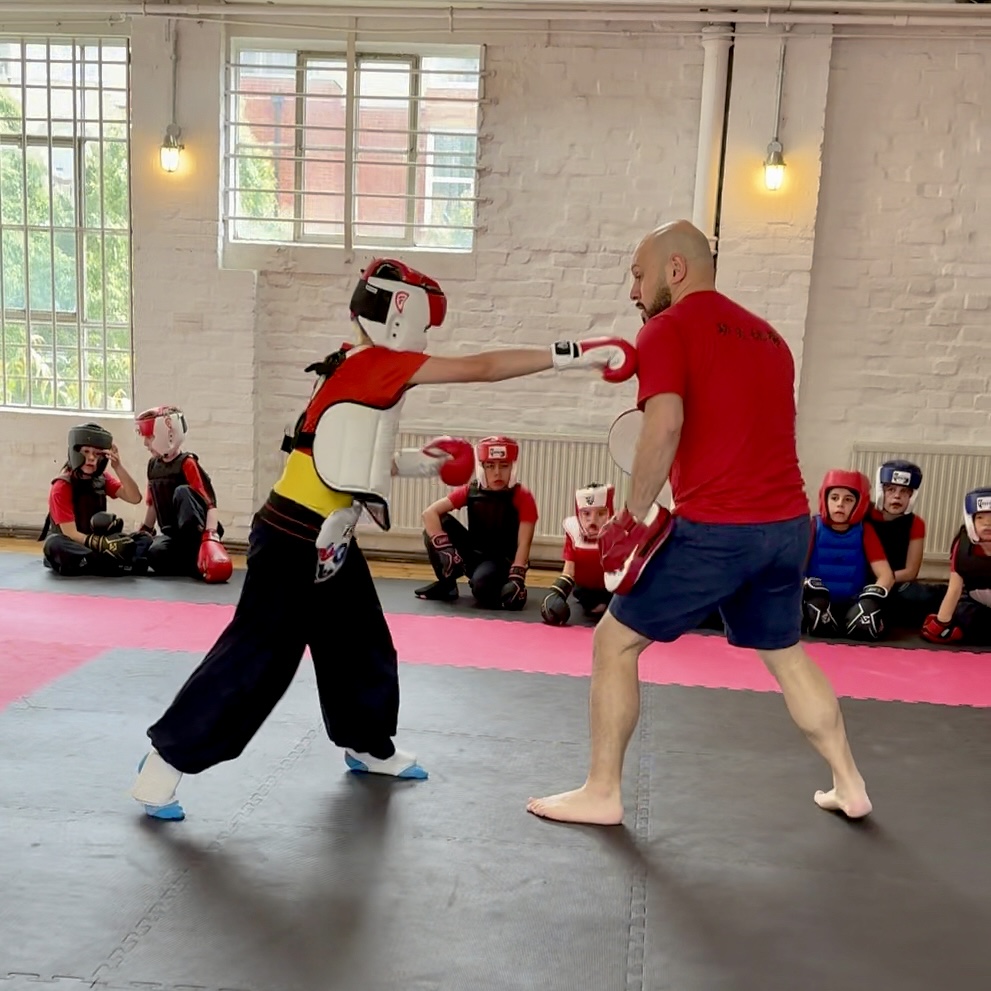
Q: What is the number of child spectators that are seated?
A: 7